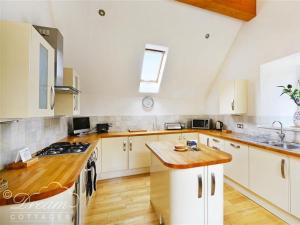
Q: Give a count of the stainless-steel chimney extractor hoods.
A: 1